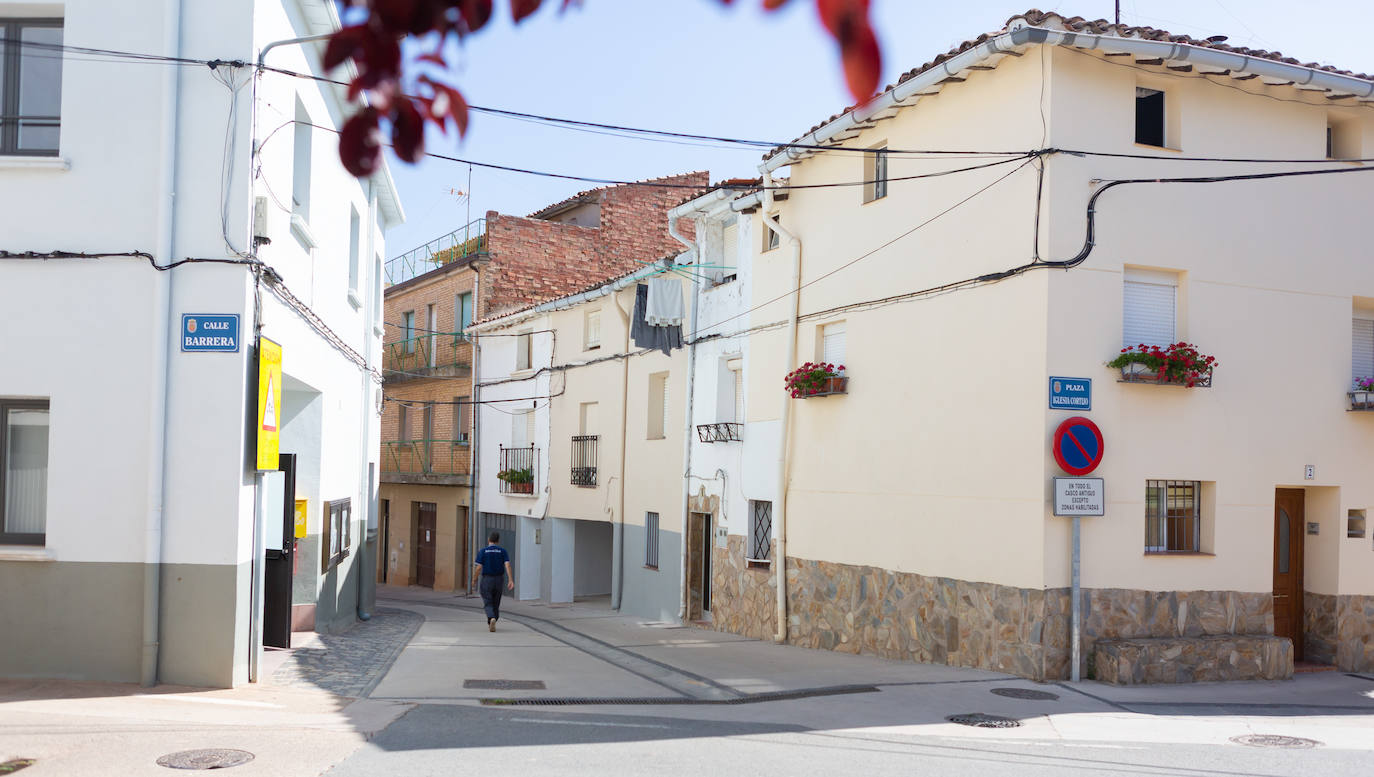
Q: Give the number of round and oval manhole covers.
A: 4